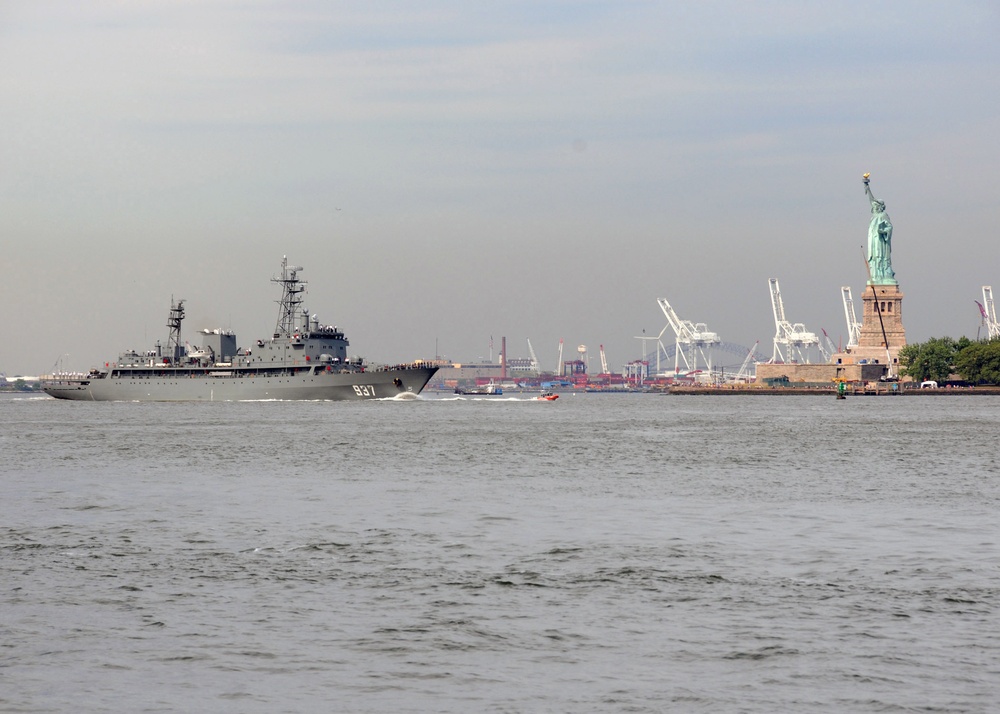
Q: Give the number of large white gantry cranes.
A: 4